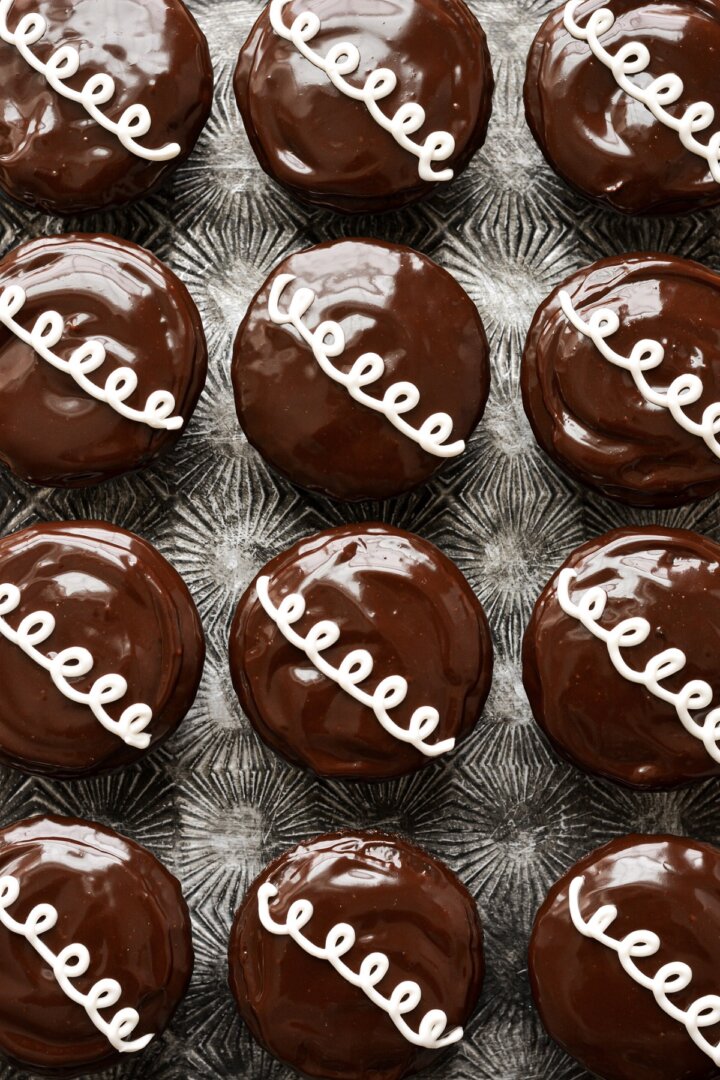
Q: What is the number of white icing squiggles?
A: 12